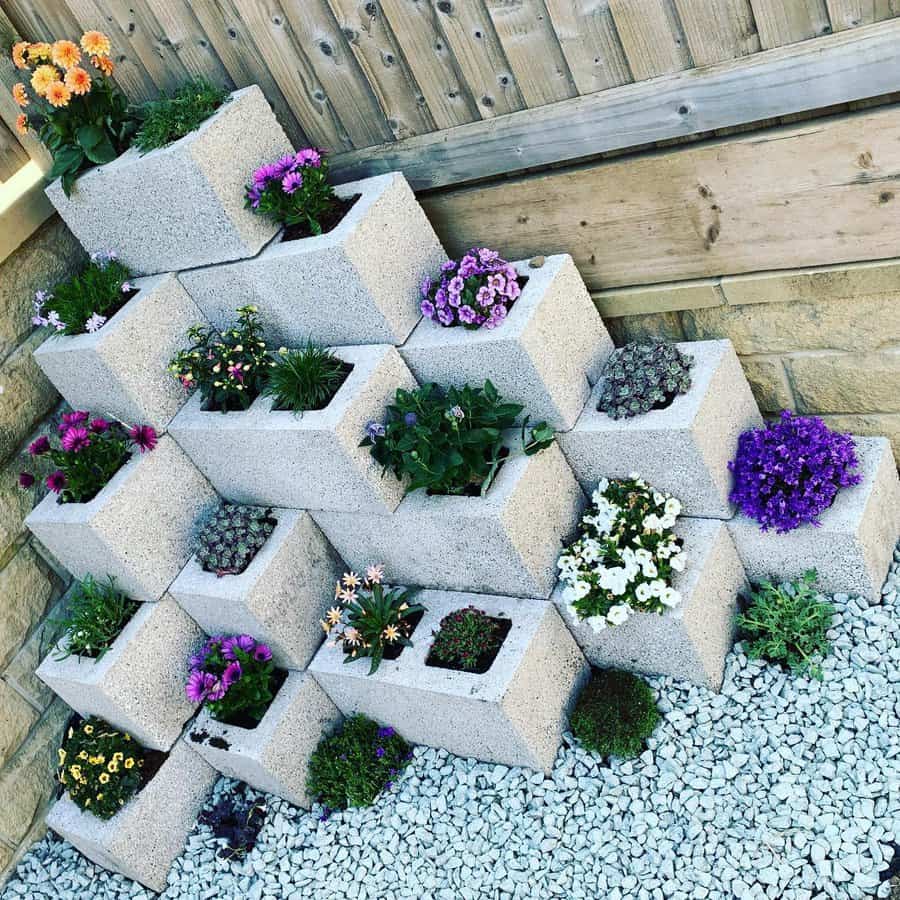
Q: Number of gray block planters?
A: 15